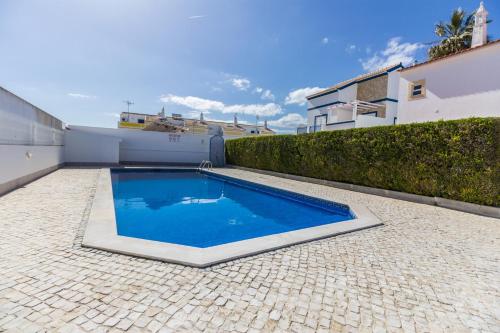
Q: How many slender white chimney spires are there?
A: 5